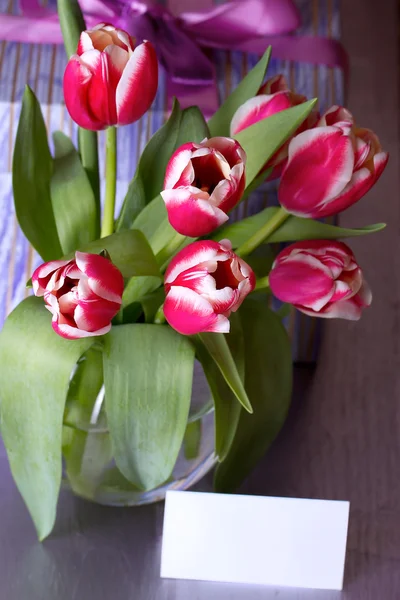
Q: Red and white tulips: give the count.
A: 7